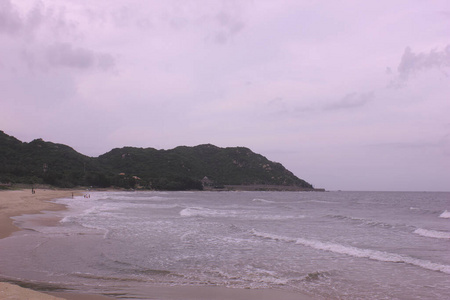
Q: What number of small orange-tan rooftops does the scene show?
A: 2